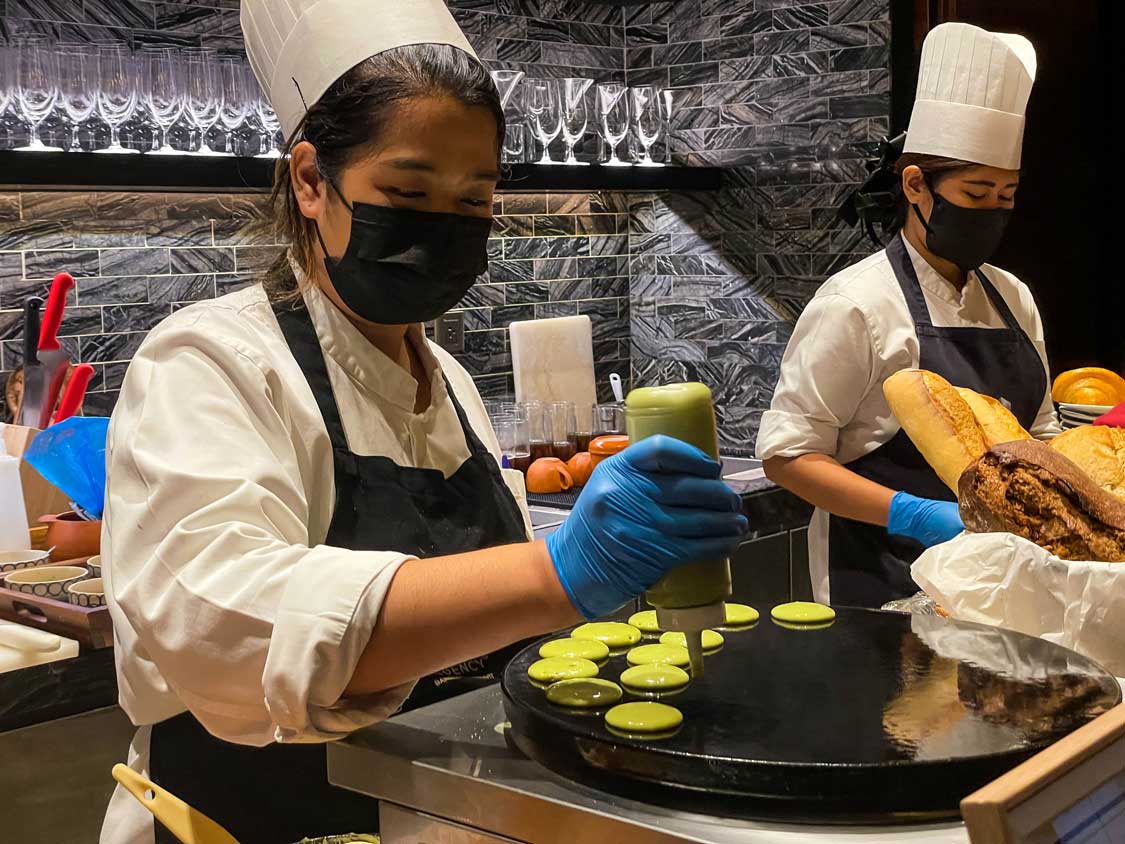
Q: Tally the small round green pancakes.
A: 11